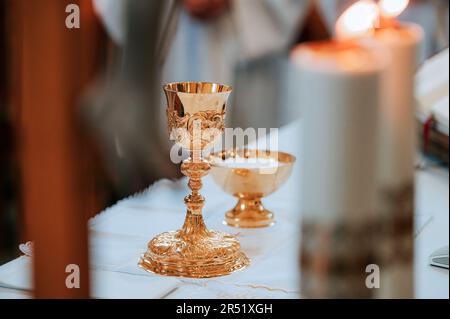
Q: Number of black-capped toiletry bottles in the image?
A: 0